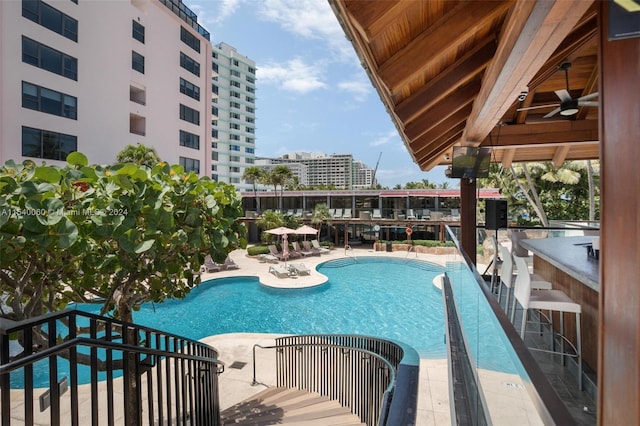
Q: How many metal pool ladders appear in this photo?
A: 2